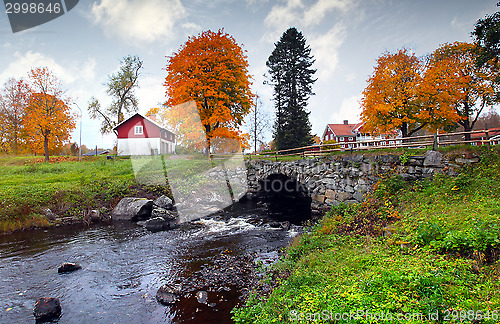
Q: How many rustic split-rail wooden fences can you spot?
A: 1